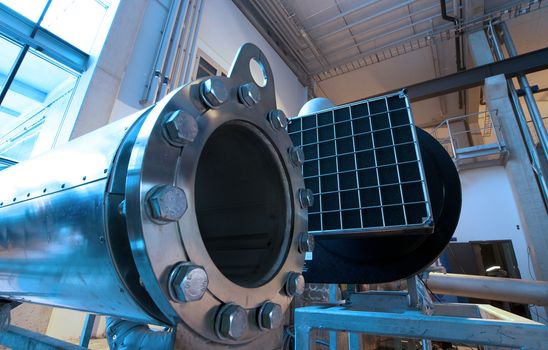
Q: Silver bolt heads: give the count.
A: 12